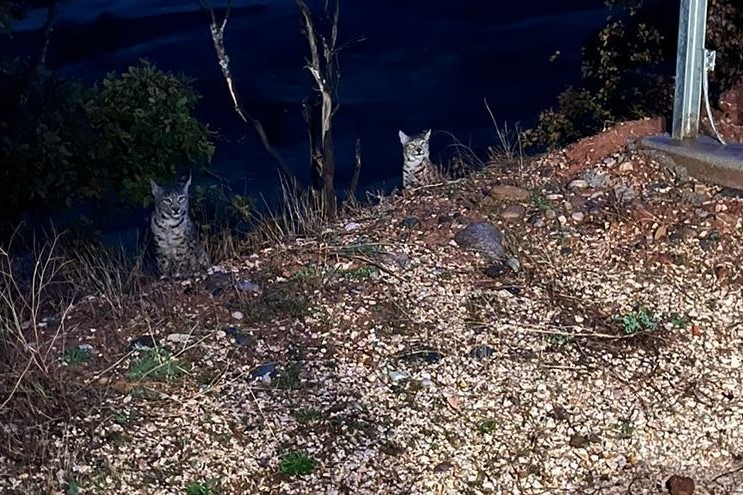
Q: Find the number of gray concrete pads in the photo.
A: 1